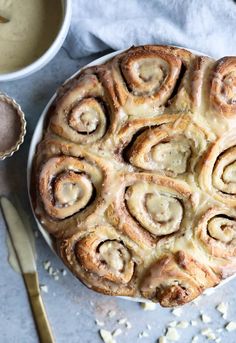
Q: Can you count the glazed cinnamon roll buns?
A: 10